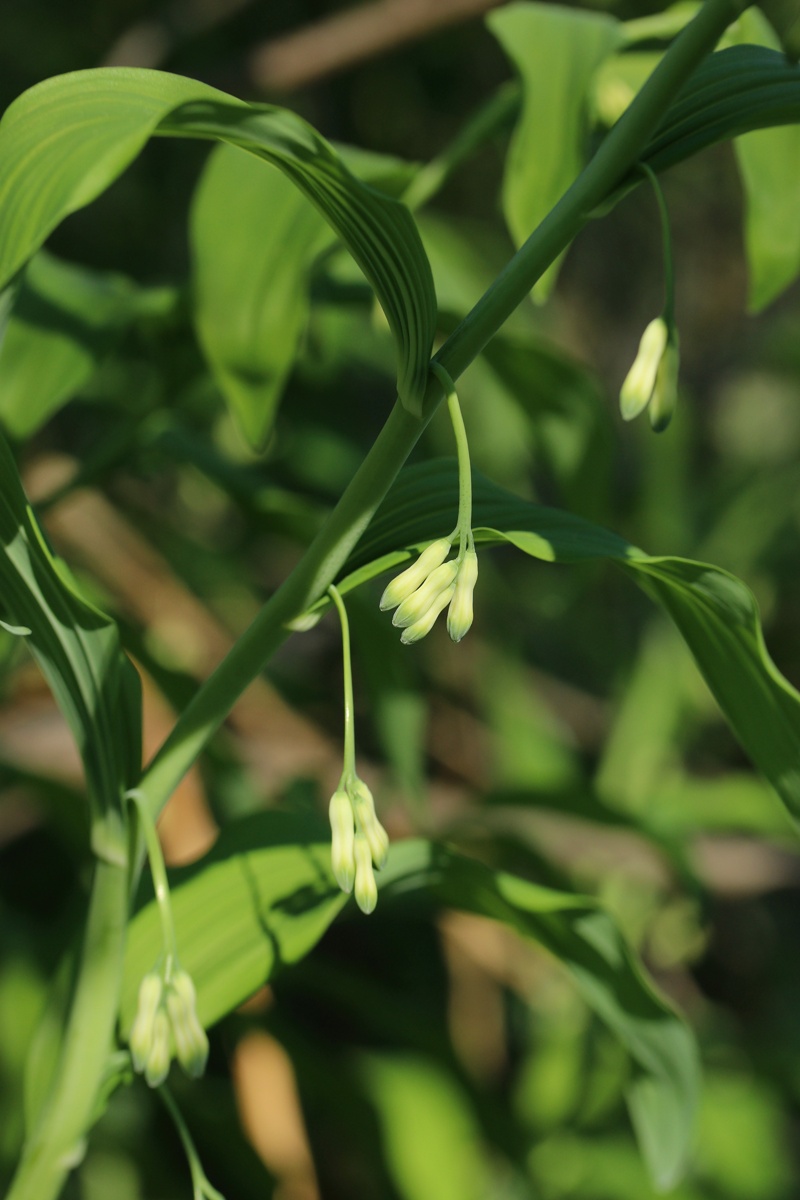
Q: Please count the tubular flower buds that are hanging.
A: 14